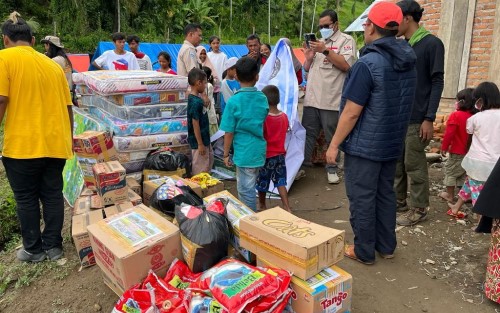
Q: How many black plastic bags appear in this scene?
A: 3